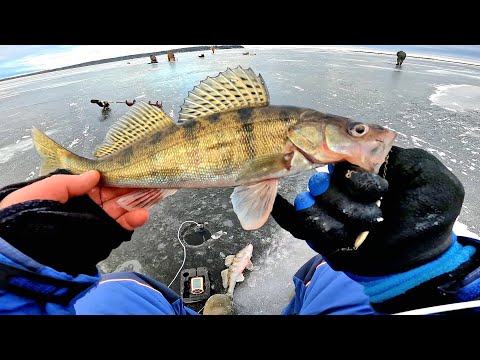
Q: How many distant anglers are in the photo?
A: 4